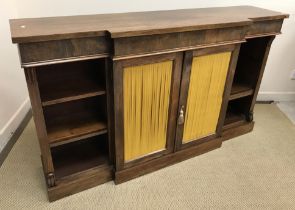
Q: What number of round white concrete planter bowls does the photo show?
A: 0